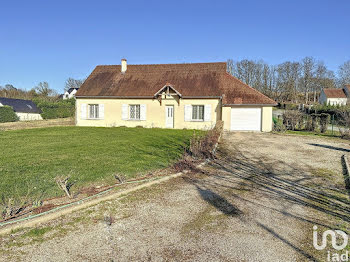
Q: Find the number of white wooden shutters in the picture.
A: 6